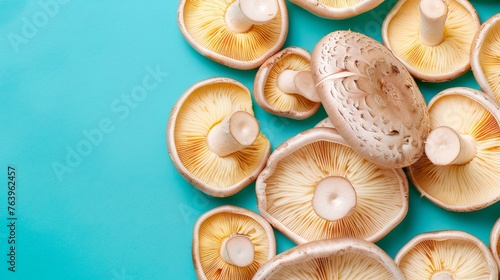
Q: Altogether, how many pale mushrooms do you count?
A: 13